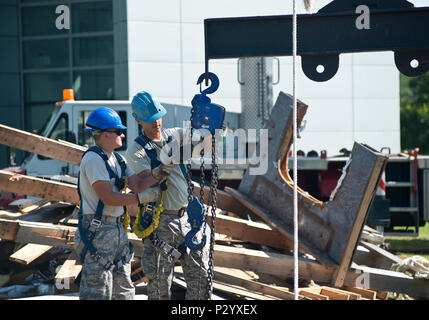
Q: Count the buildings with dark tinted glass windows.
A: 1